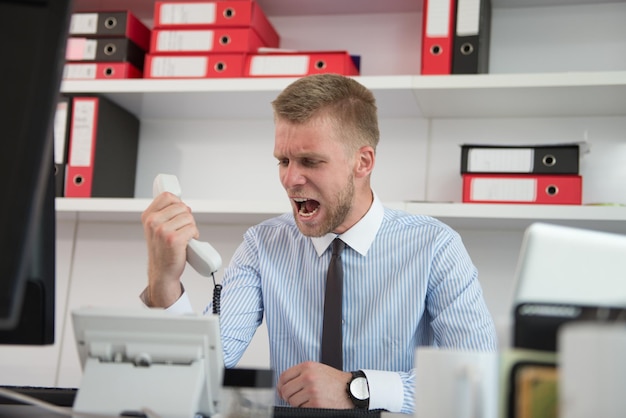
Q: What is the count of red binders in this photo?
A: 8